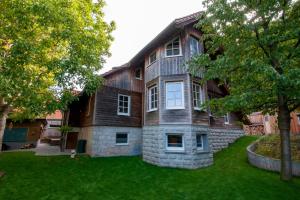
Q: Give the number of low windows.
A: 3